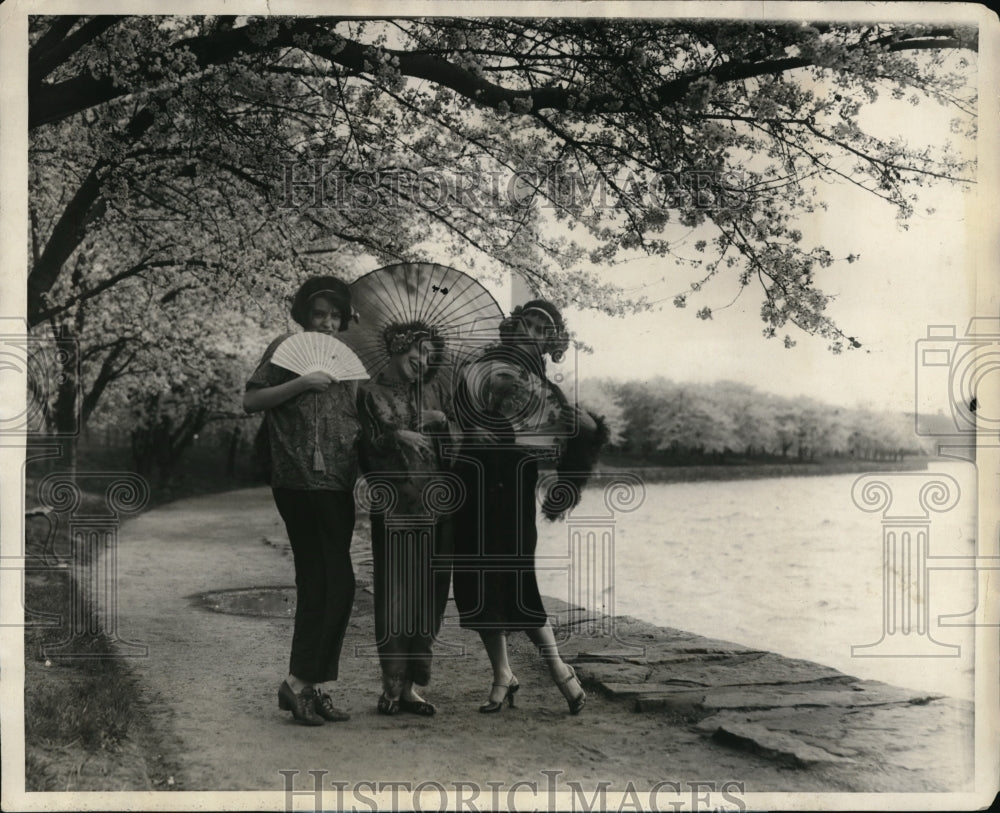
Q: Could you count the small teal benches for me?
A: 0